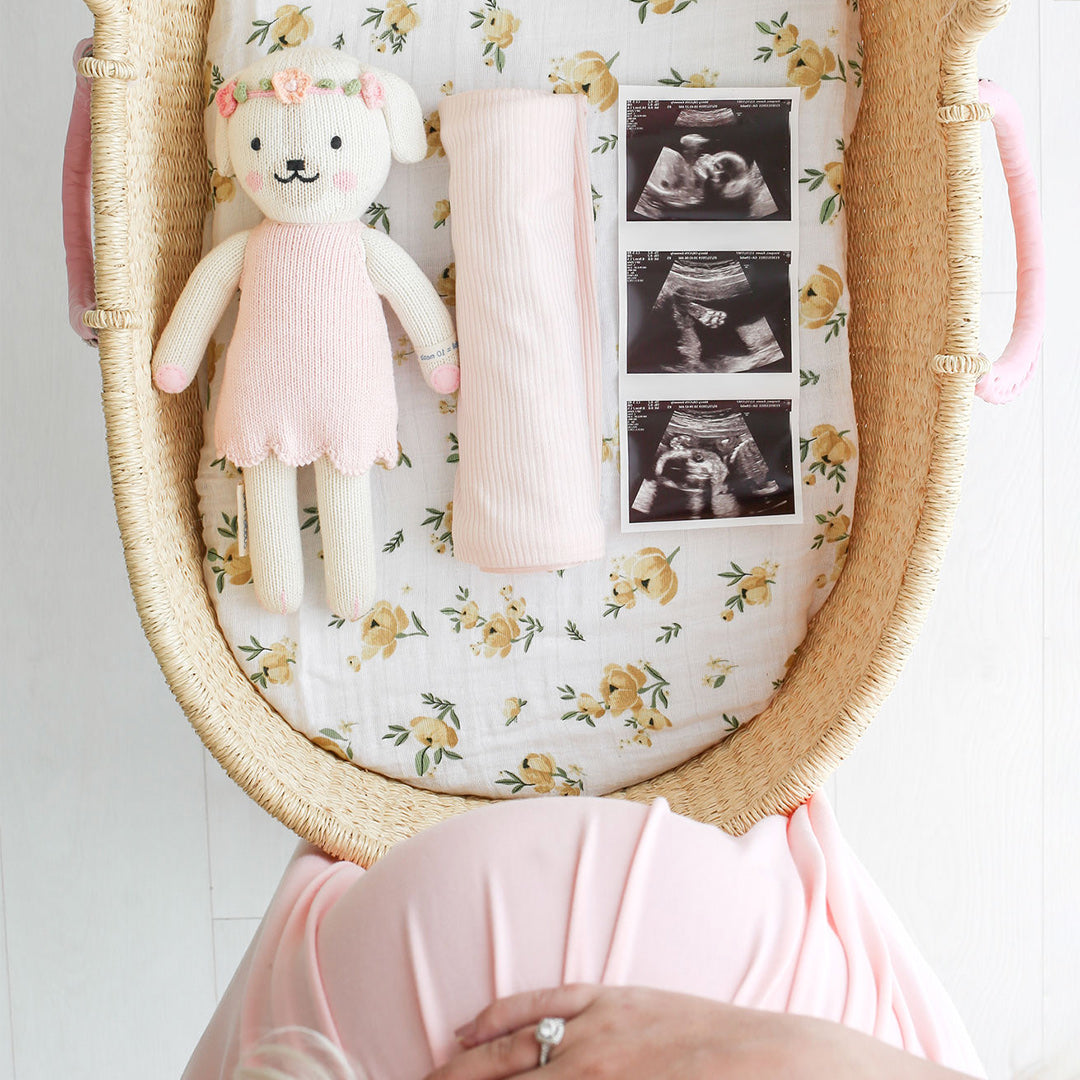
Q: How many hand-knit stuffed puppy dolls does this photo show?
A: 1